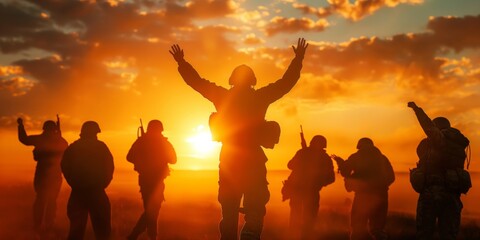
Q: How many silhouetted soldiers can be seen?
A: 7